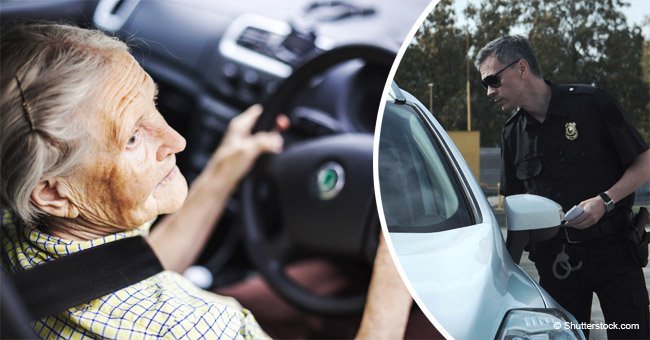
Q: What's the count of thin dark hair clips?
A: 1